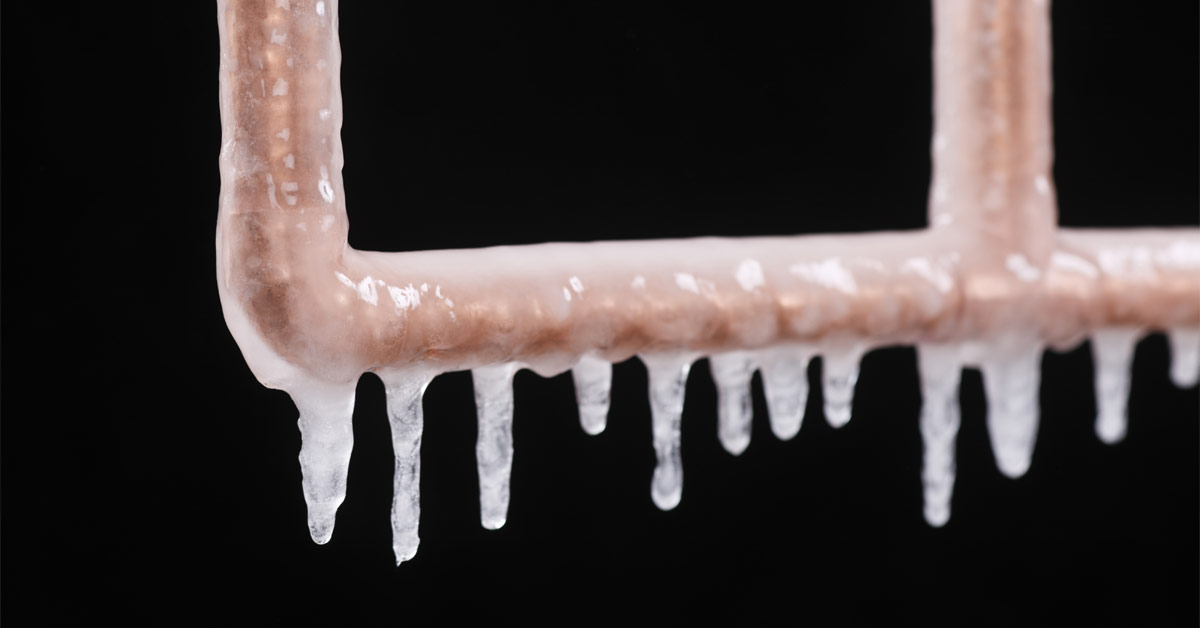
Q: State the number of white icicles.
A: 12